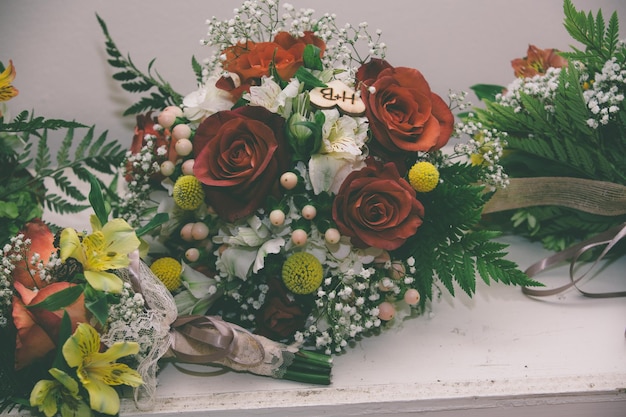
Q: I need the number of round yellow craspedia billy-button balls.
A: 4